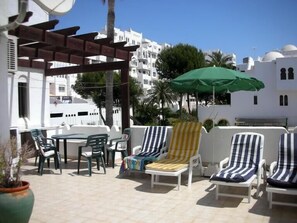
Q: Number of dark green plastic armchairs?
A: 4